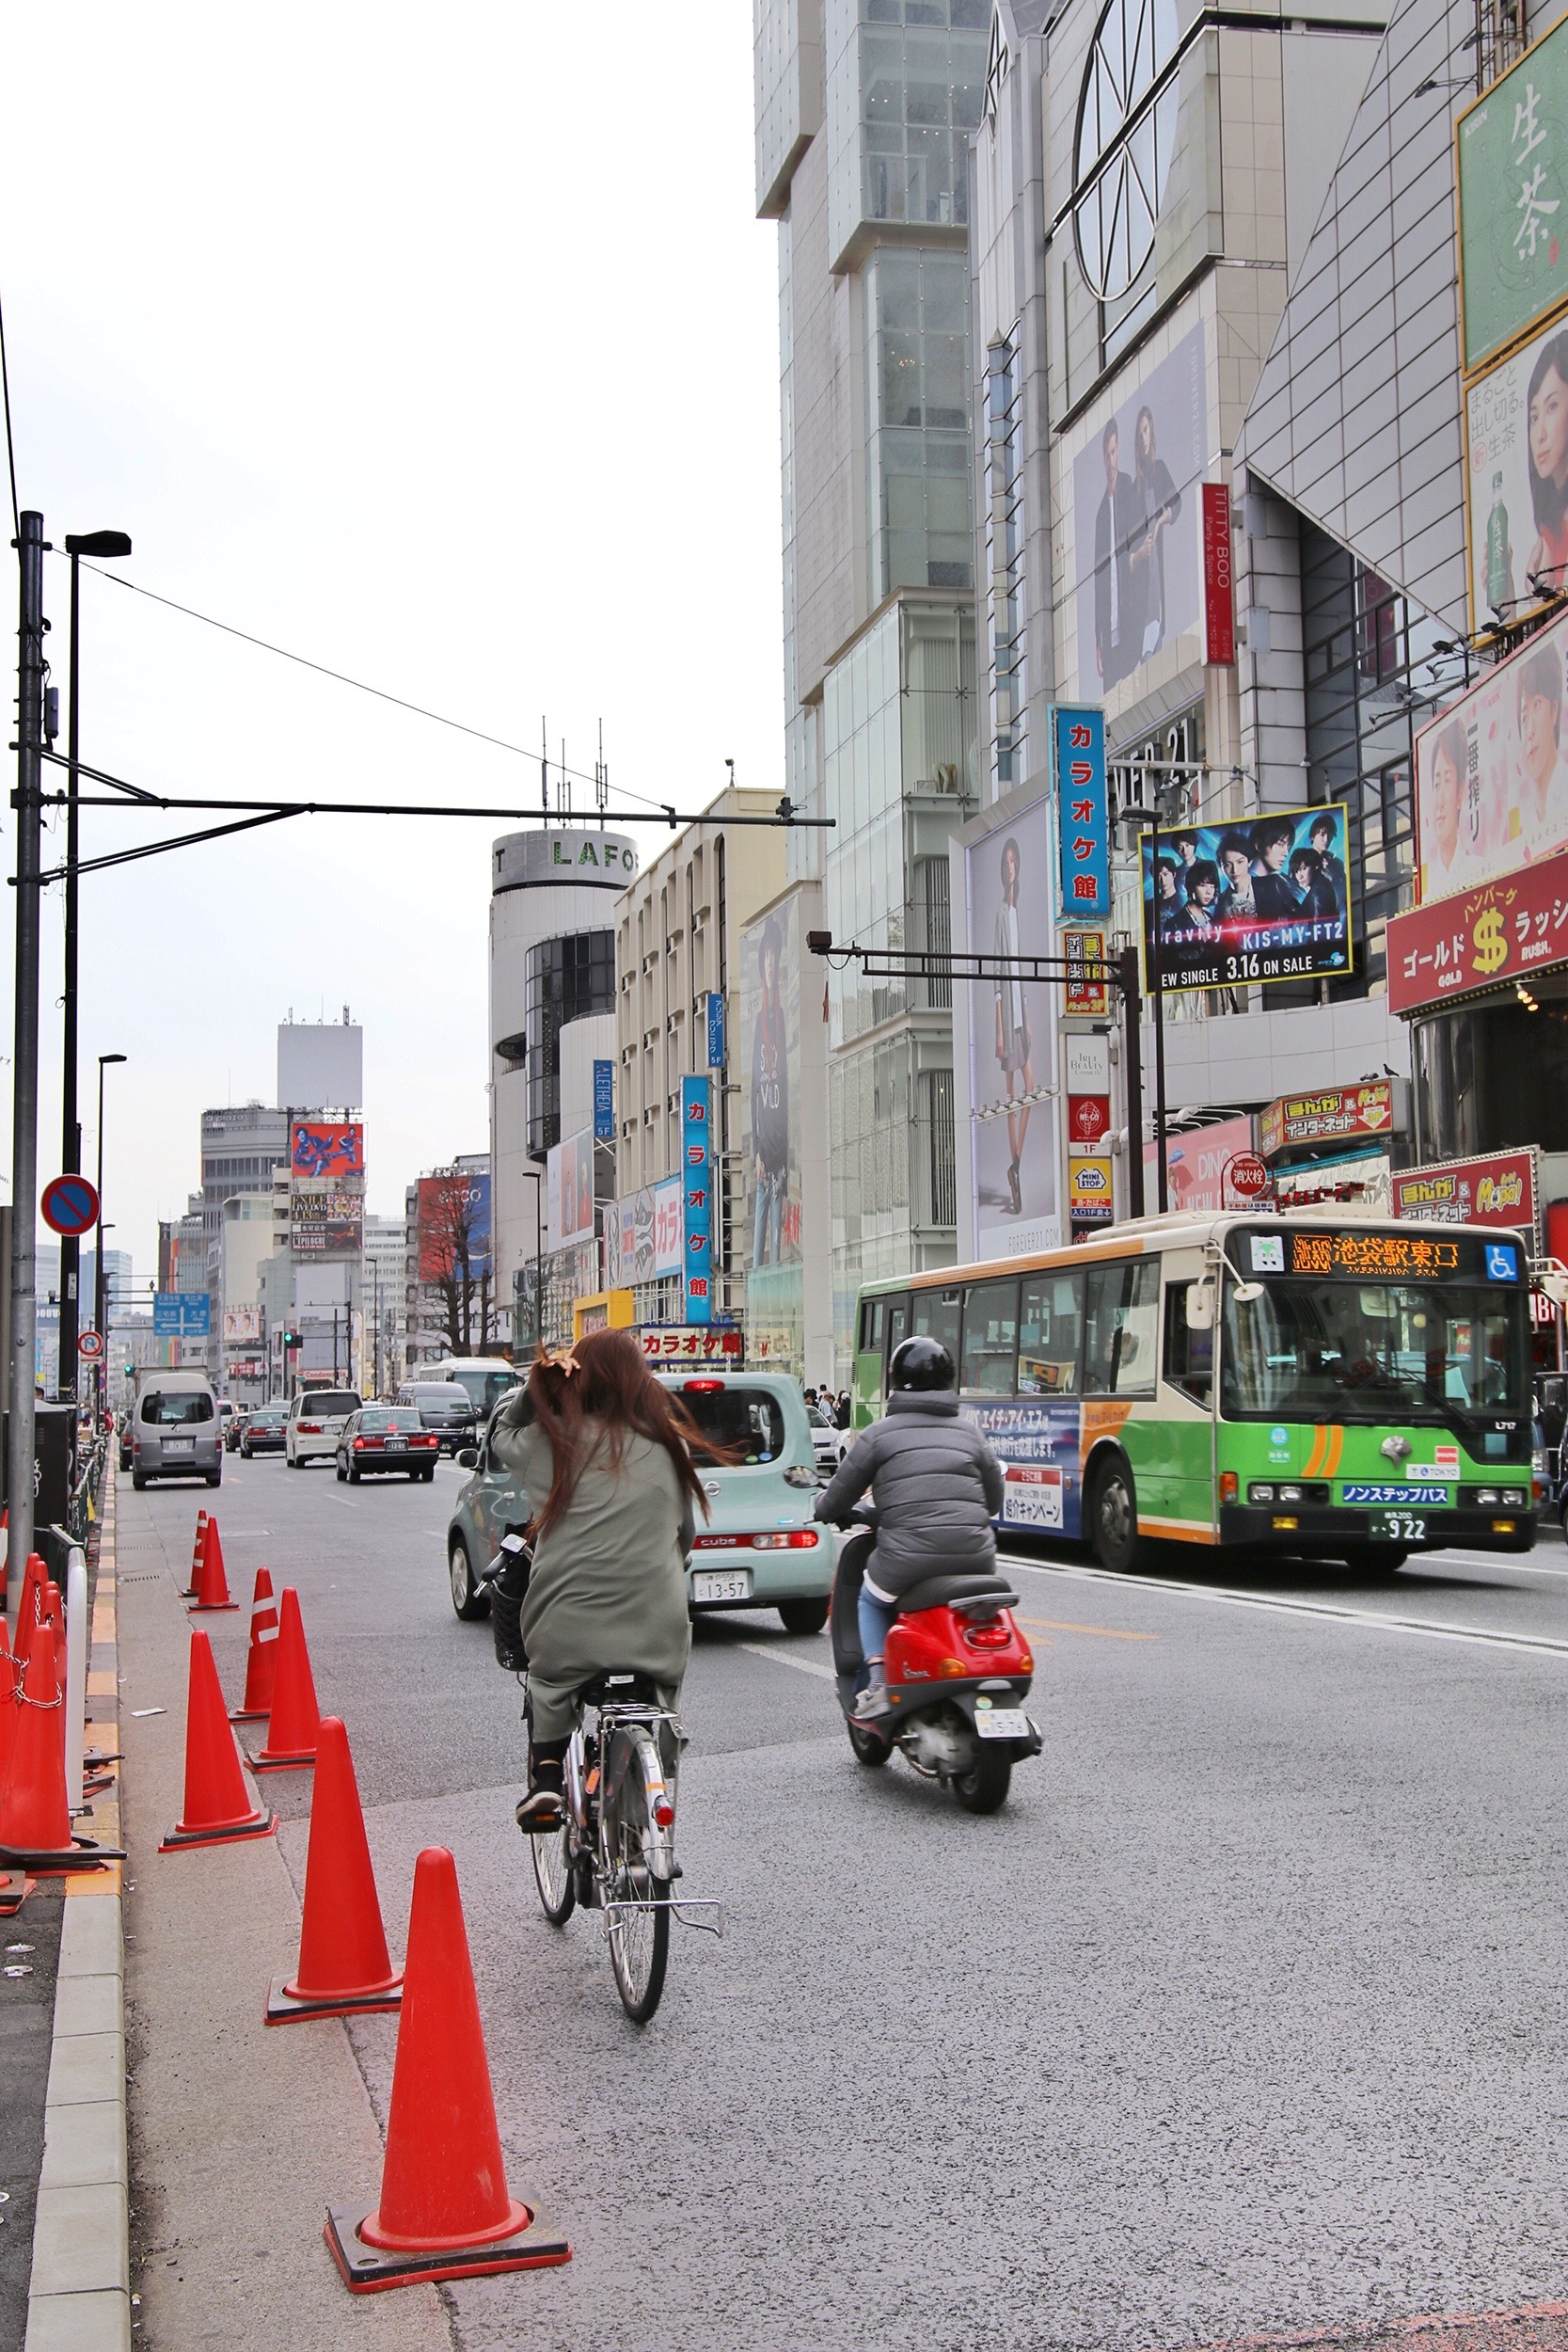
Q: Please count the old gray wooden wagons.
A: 0